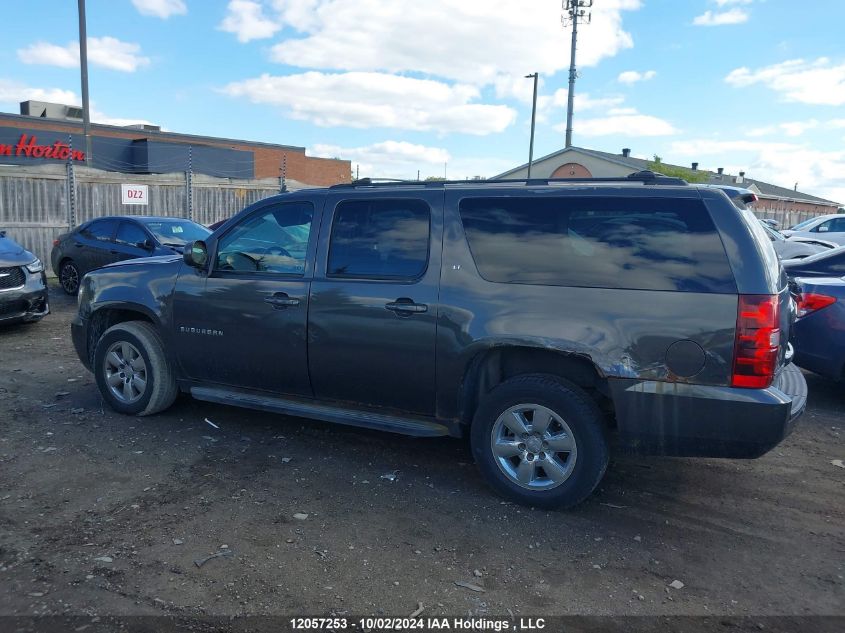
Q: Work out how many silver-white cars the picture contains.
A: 2